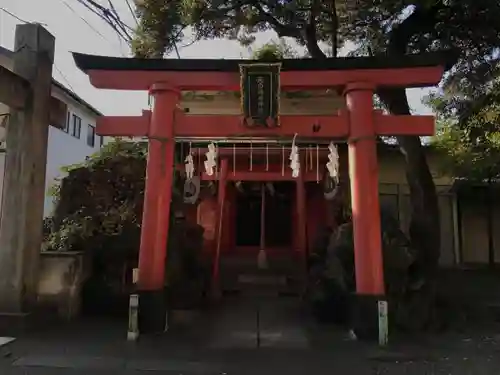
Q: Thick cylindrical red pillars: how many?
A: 2